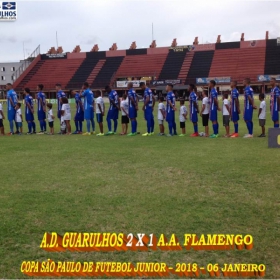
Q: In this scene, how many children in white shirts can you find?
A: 11